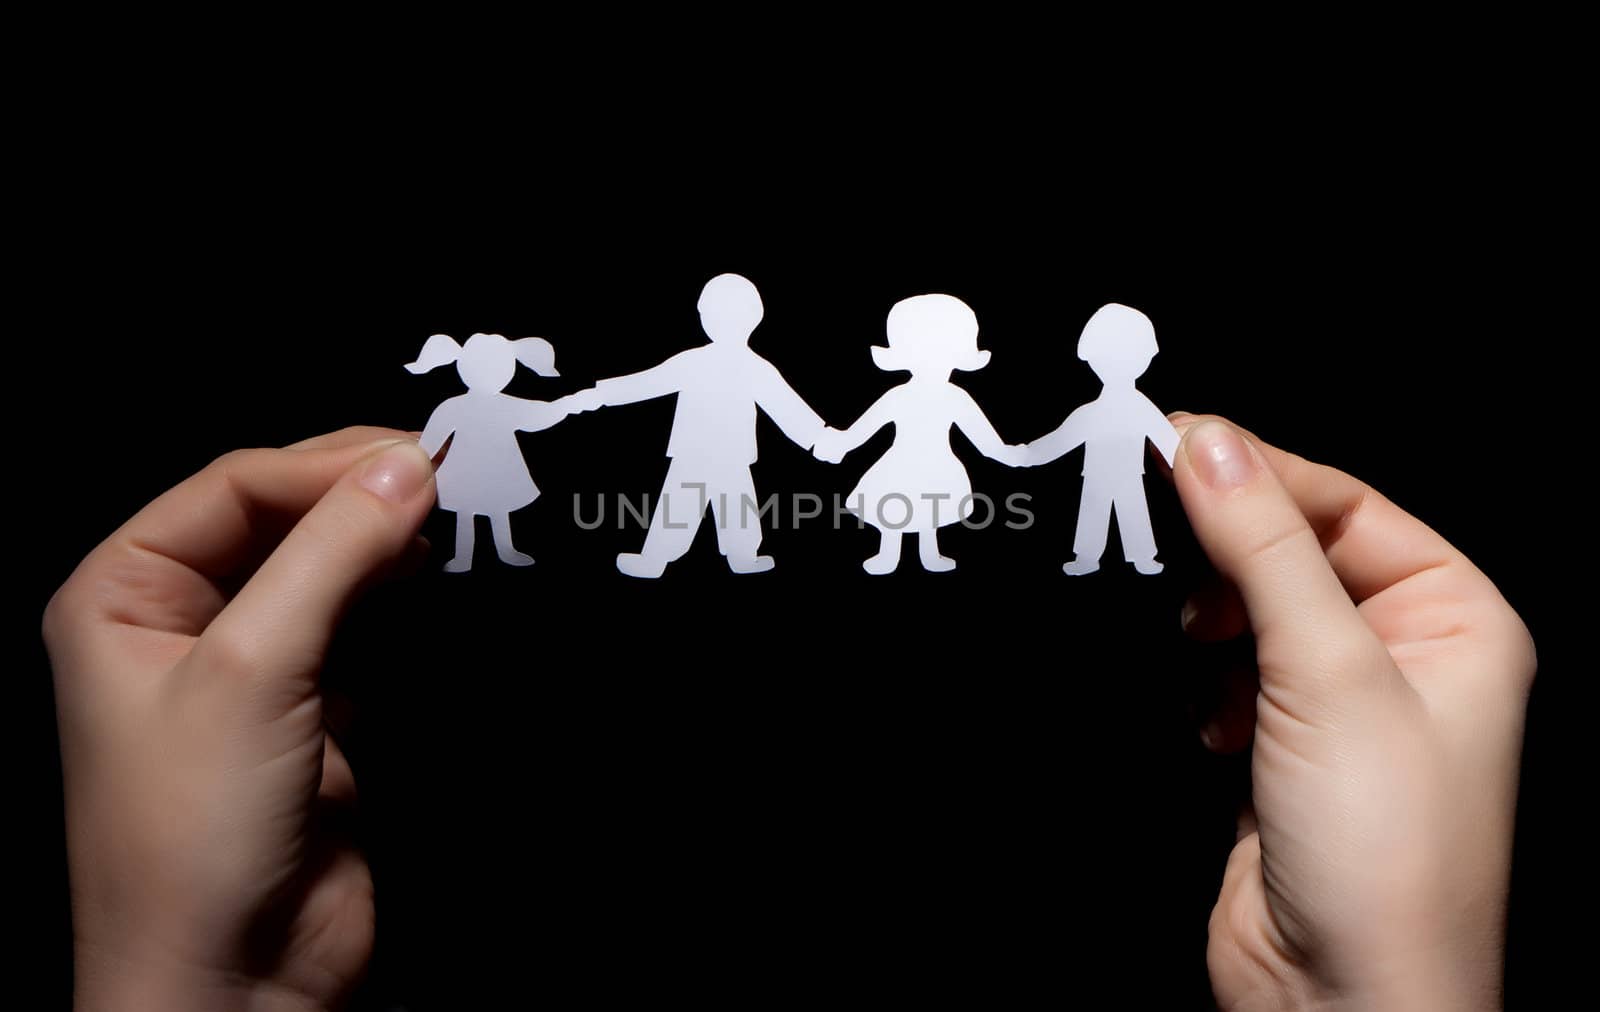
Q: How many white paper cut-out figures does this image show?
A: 4